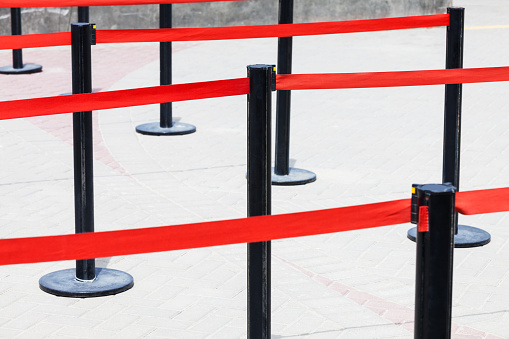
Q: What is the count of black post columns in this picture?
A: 8